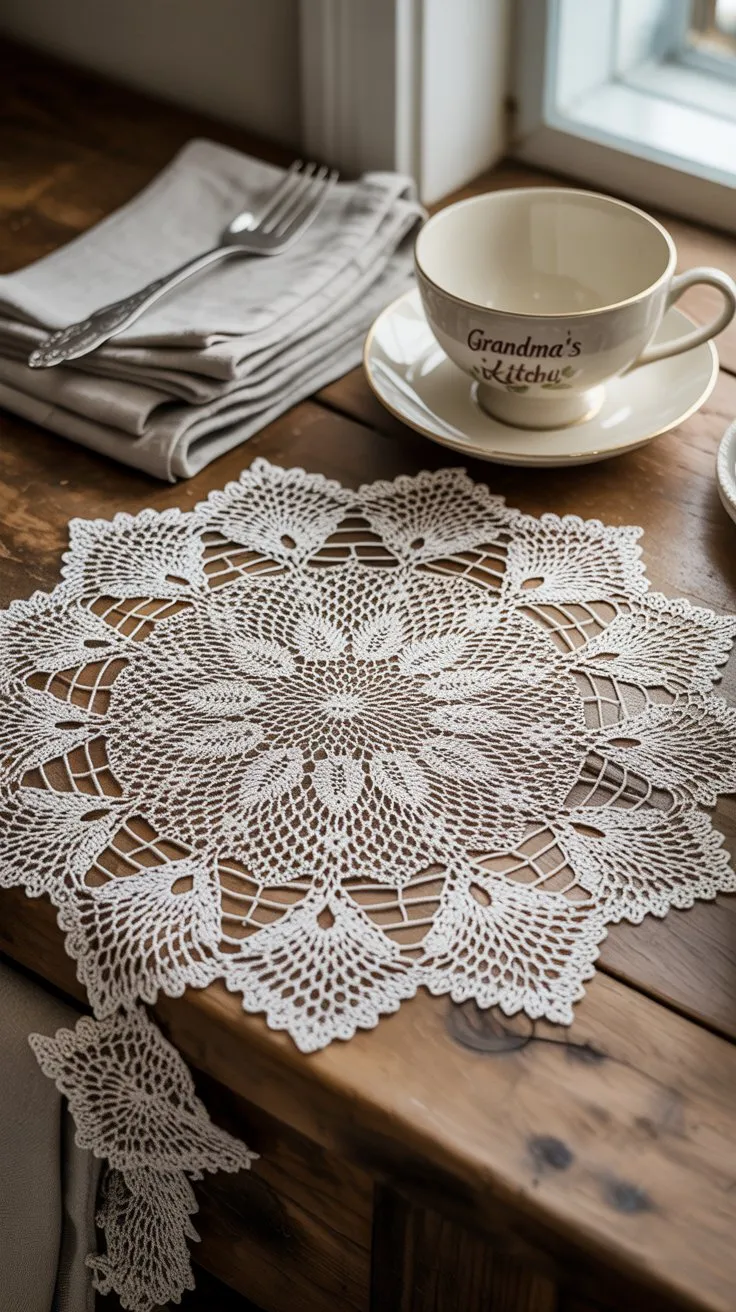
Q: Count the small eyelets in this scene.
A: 13